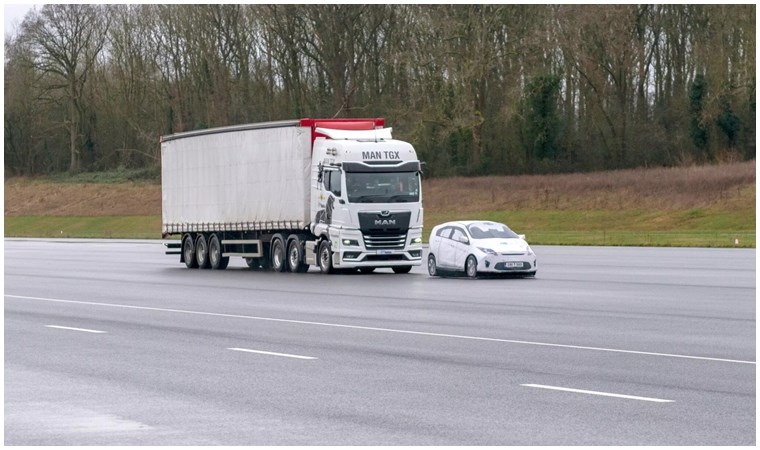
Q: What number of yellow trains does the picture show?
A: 0